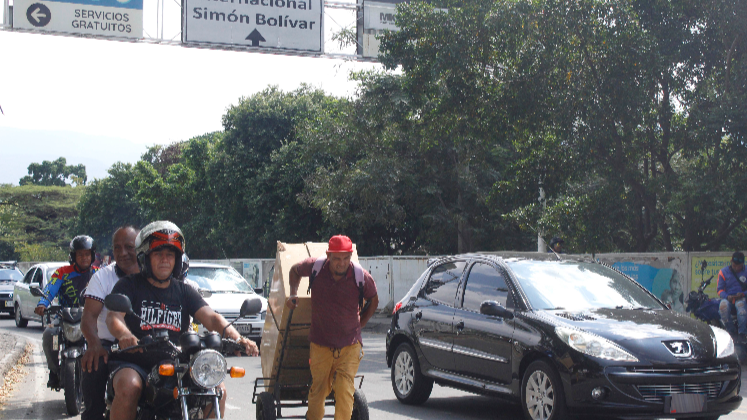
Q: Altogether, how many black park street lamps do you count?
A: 0